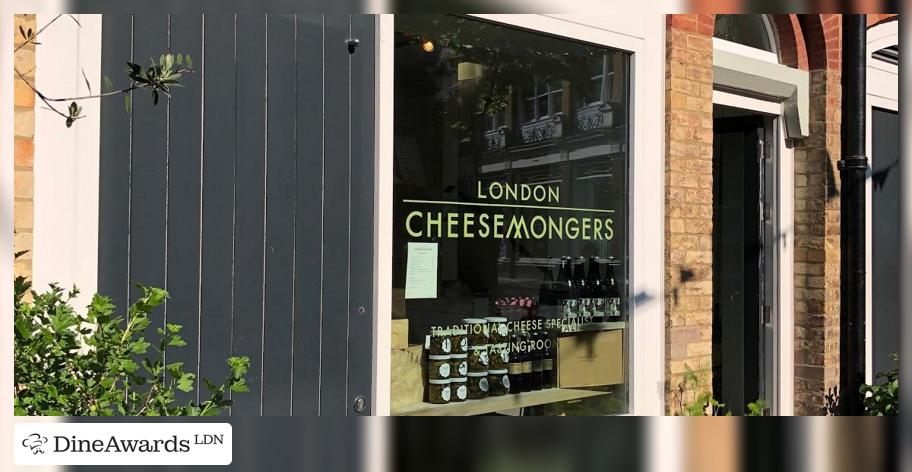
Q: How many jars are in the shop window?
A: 12